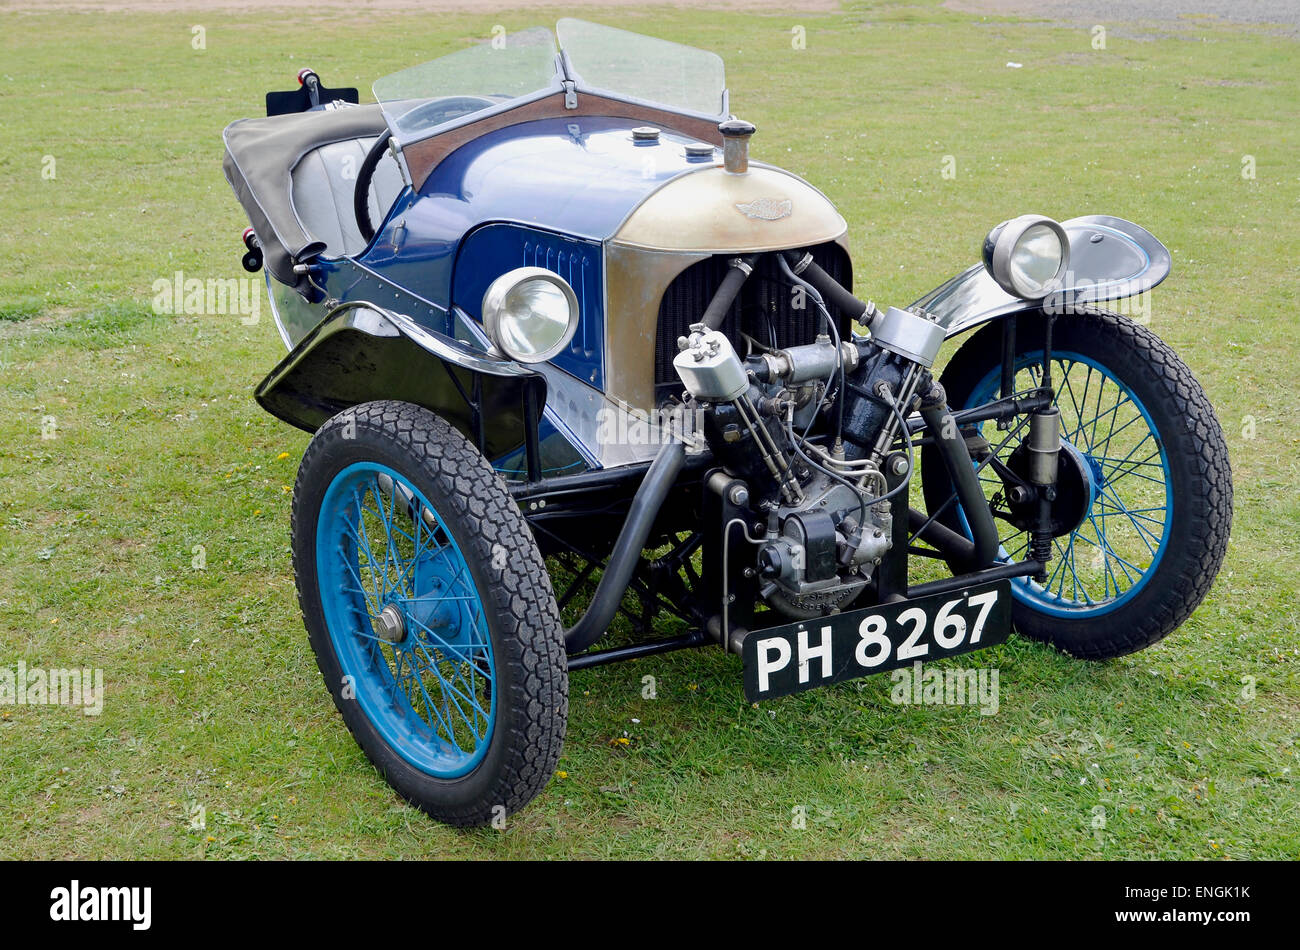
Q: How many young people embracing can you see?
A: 0